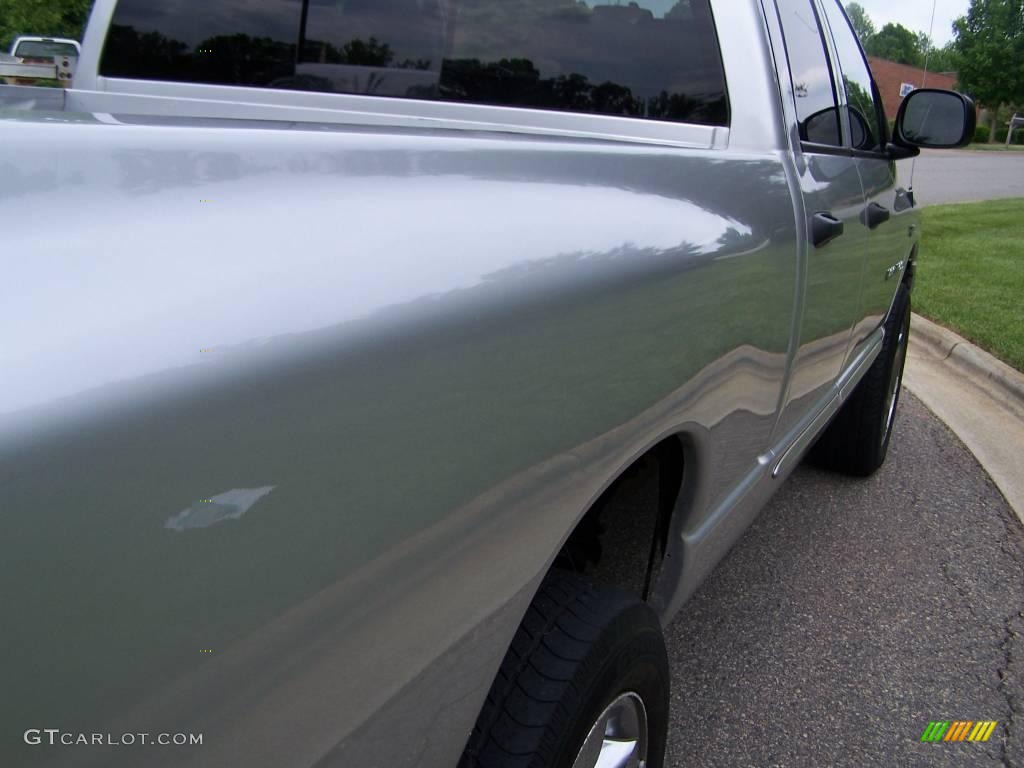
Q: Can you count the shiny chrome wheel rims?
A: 2